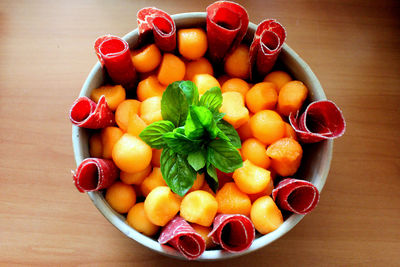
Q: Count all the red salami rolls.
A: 10